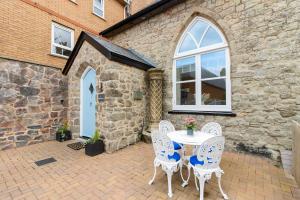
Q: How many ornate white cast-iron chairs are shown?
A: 4